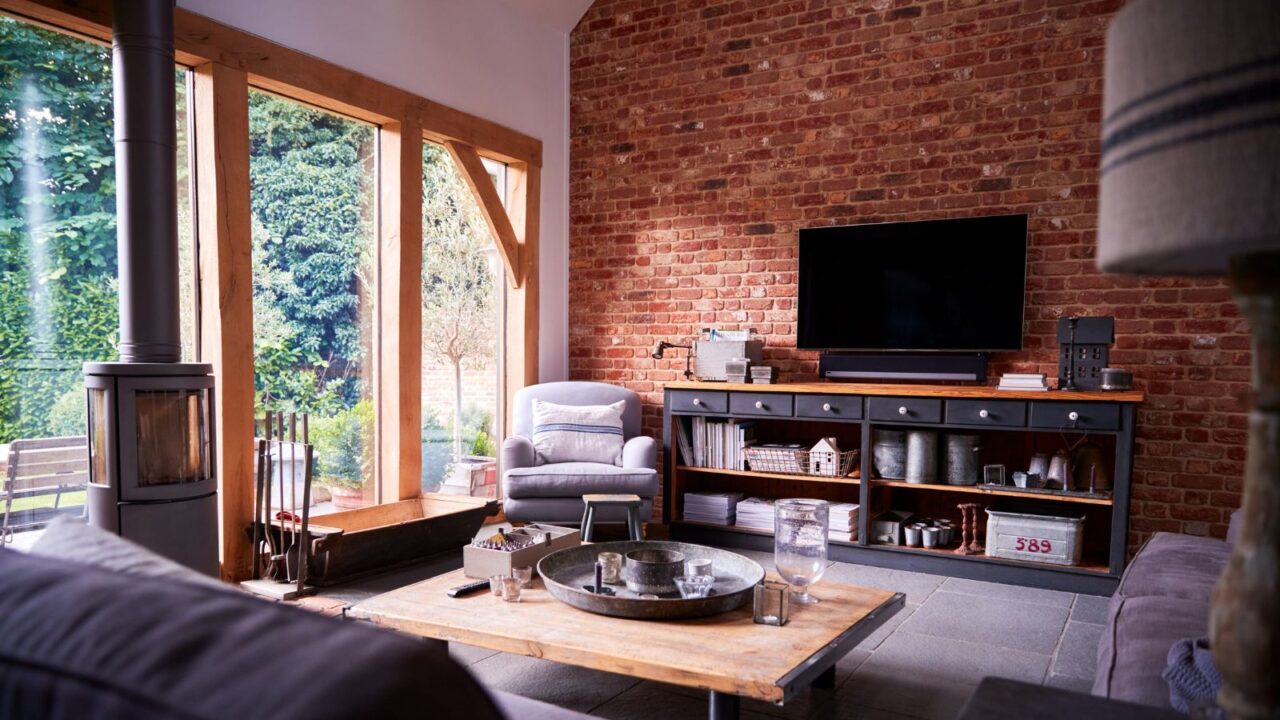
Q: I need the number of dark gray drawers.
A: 6